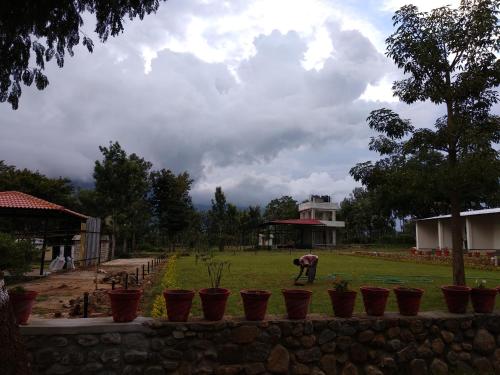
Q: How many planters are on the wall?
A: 11